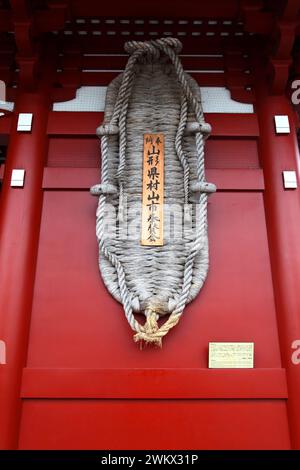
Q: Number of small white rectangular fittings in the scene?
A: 4